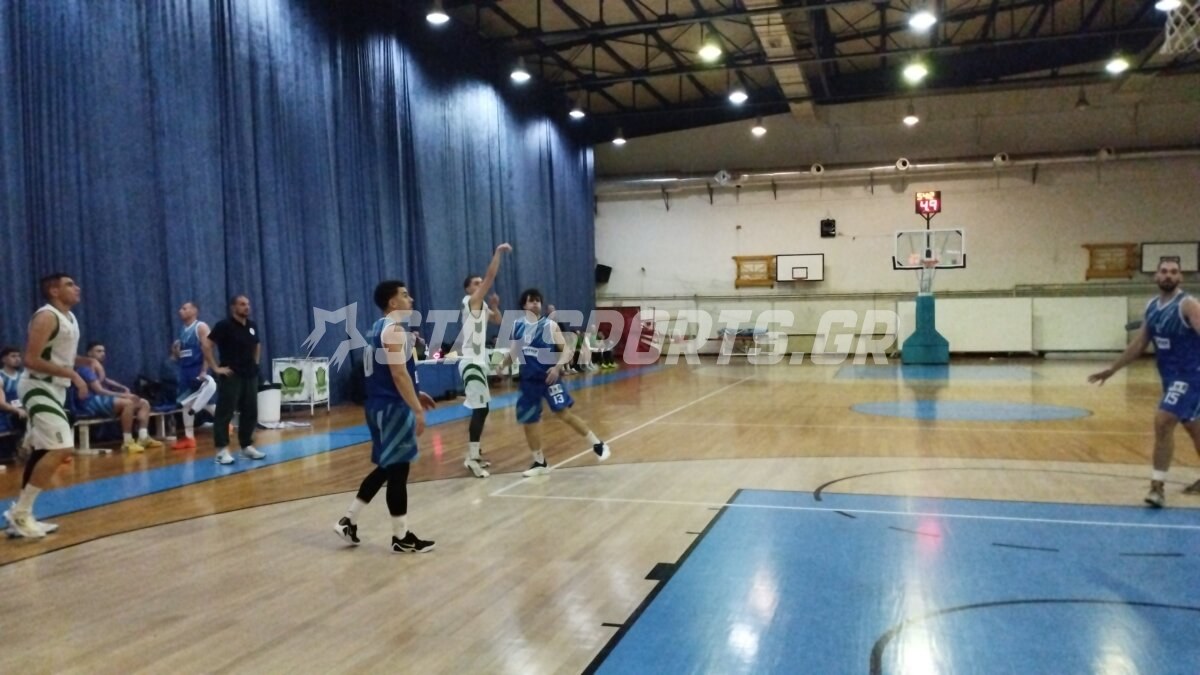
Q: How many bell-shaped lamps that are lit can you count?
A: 12